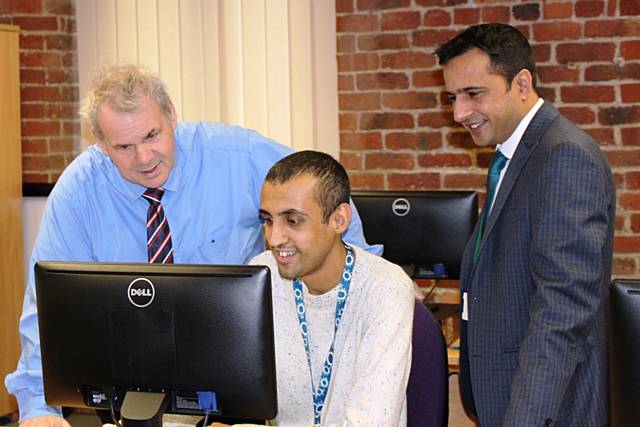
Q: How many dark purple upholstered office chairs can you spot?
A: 1